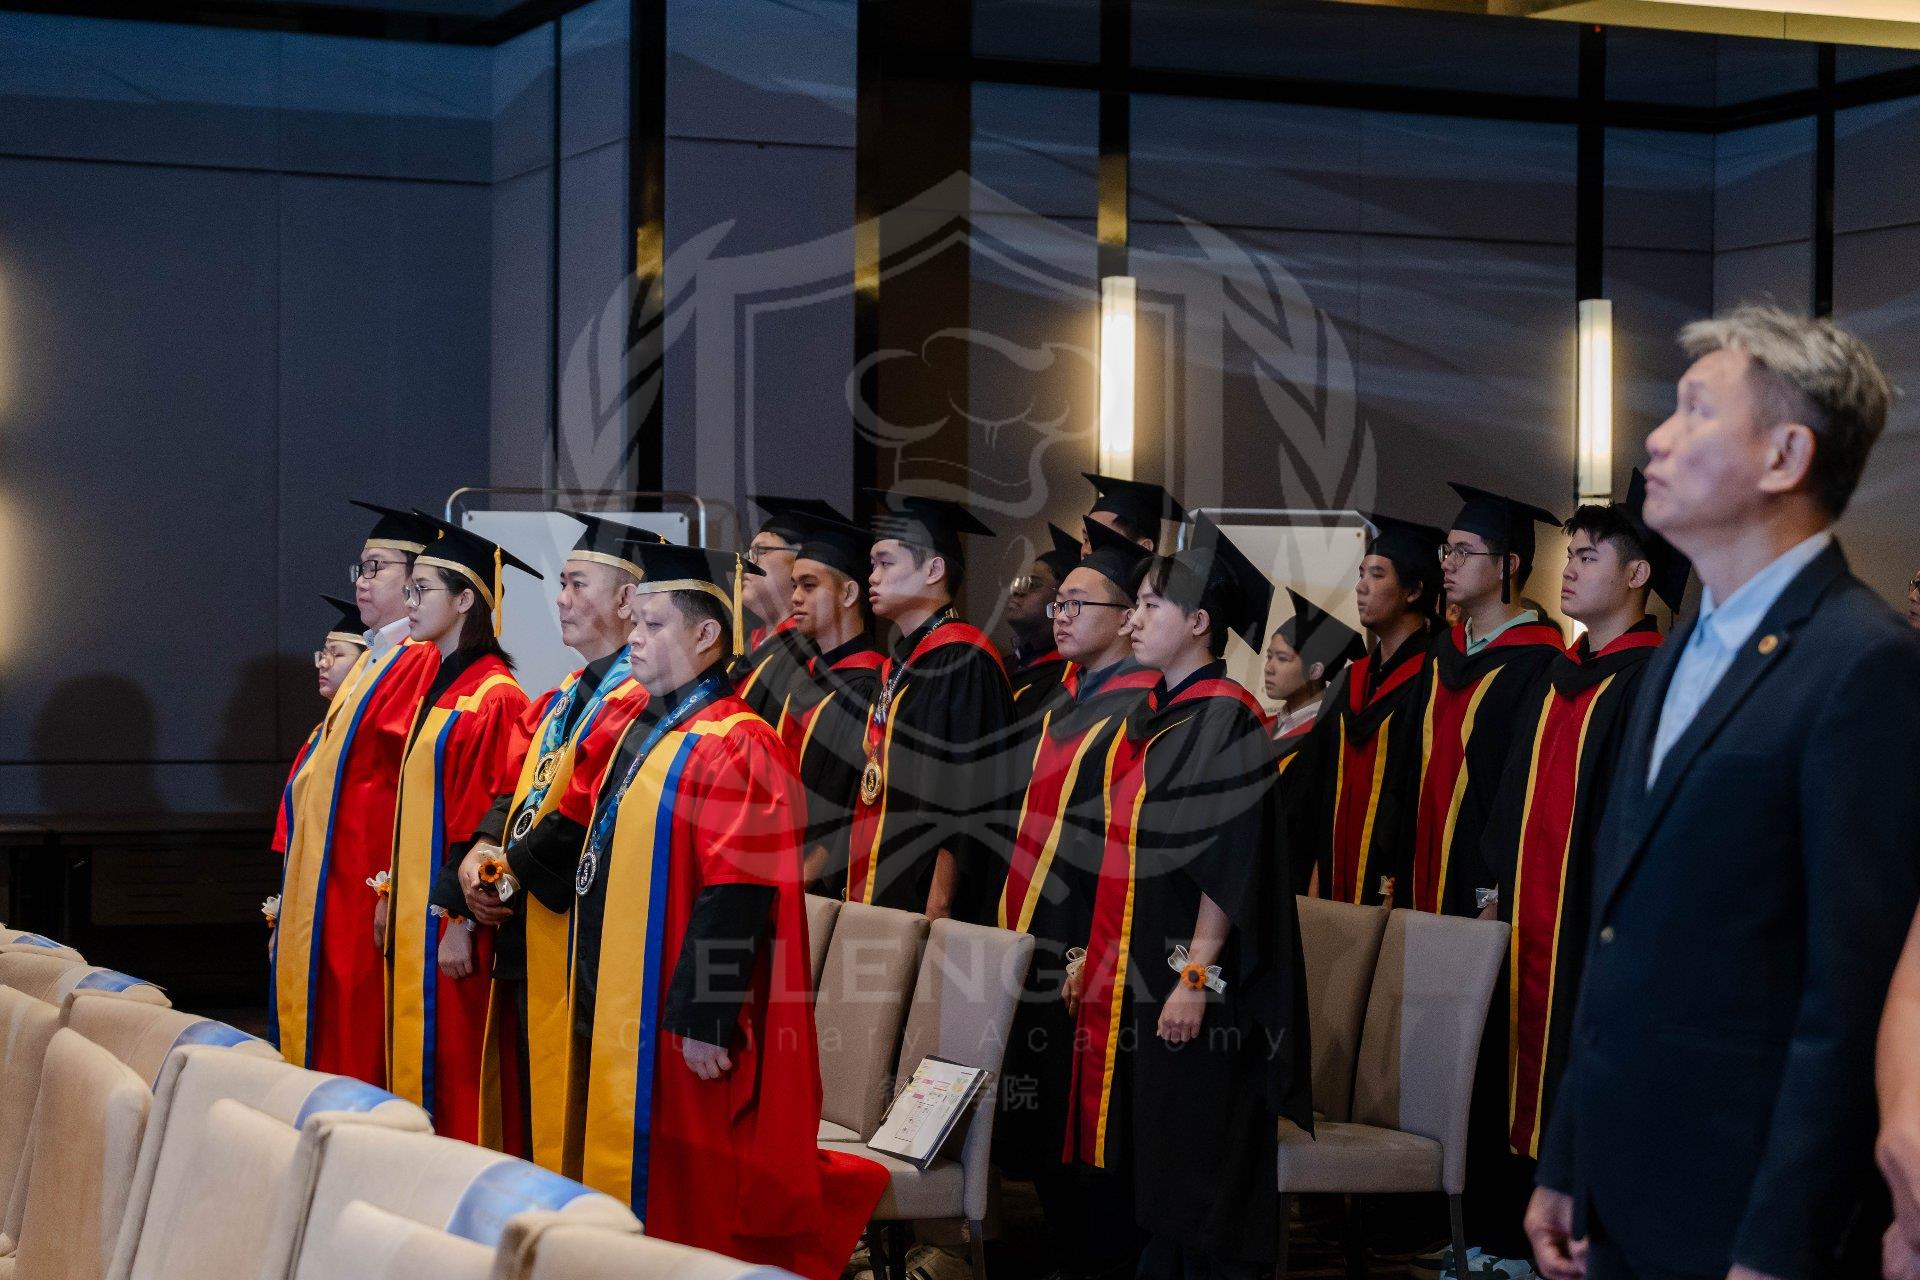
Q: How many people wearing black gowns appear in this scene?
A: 11